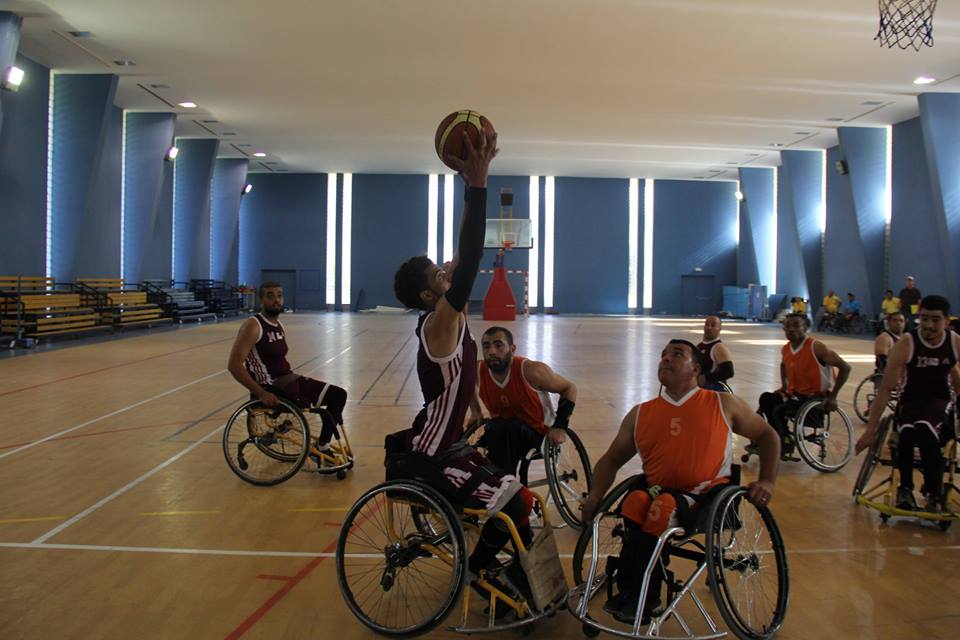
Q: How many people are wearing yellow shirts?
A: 3